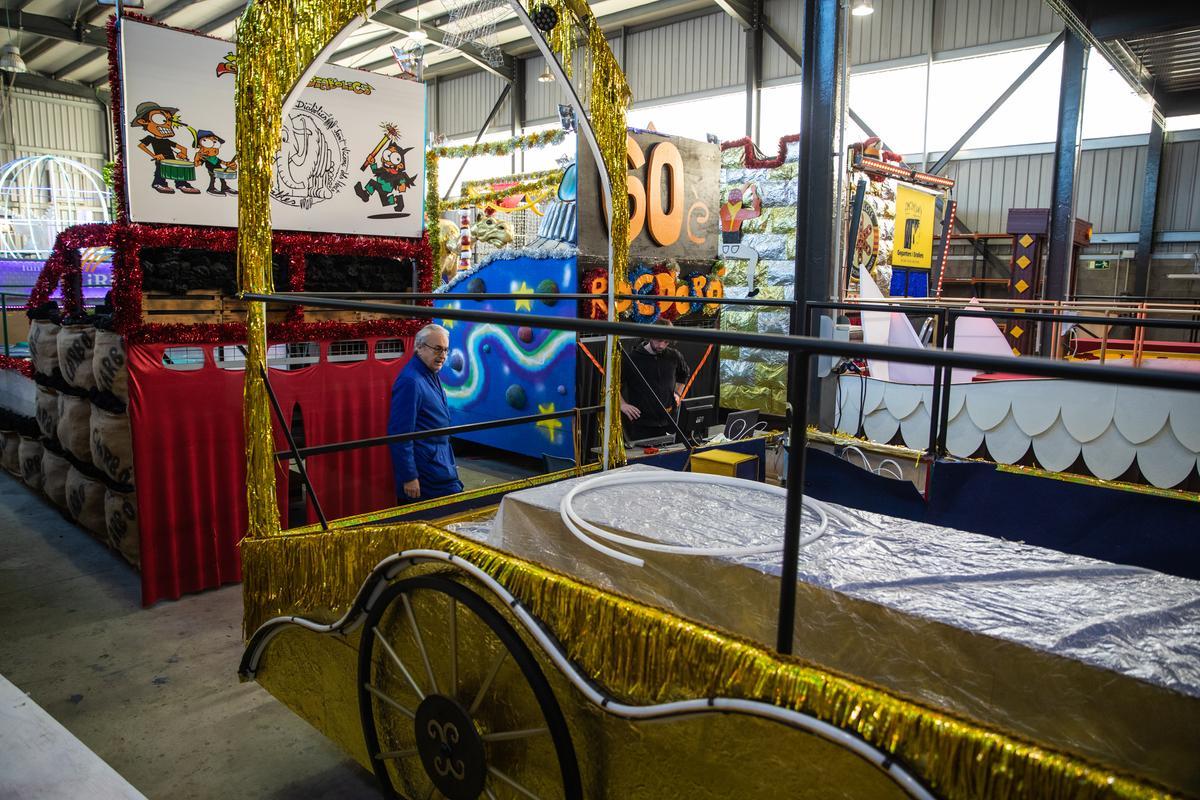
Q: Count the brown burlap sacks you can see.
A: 11